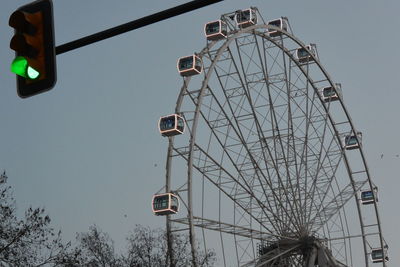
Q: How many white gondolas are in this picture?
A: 11